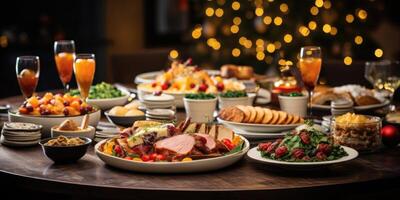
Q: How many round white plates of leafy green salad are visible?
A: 1